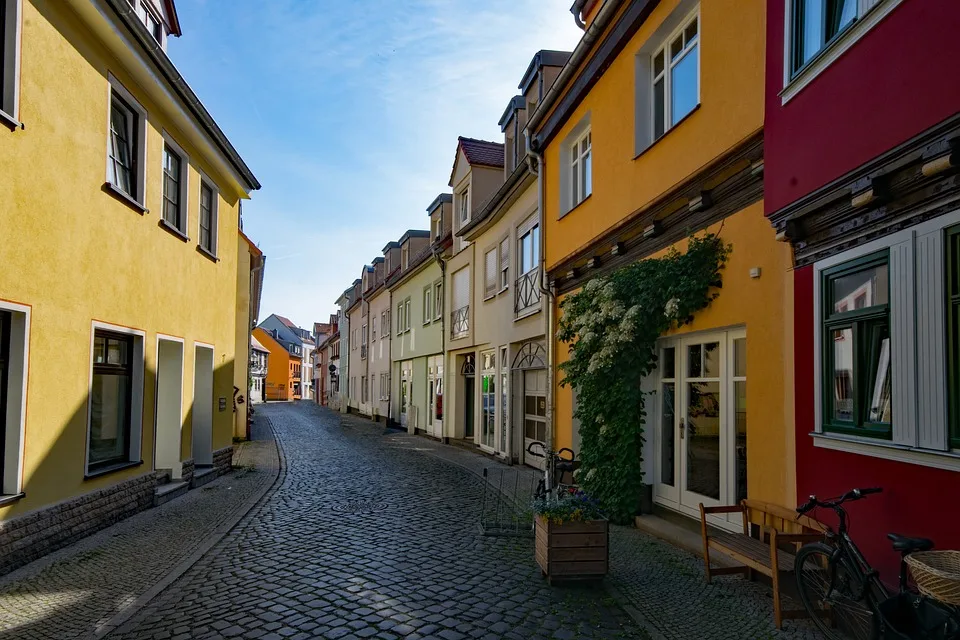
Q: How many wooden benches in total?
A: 1